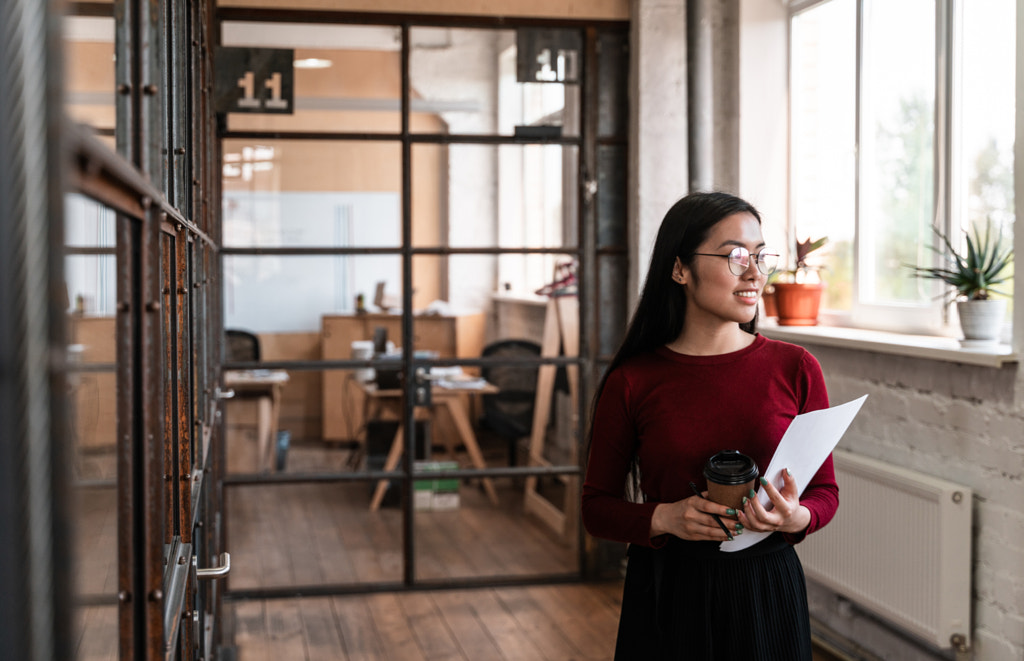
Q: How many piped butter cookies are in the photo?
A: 0